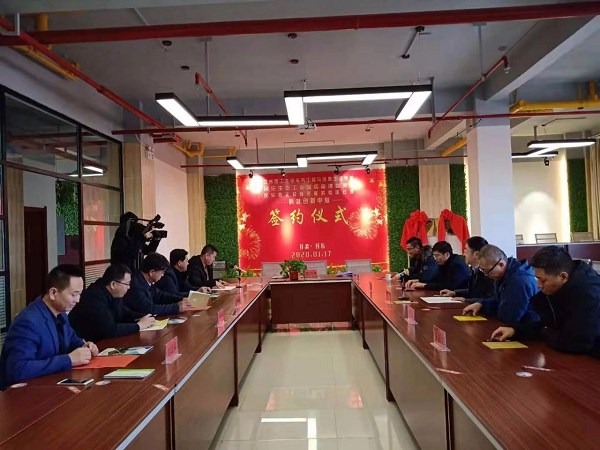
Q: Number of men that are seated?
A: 10